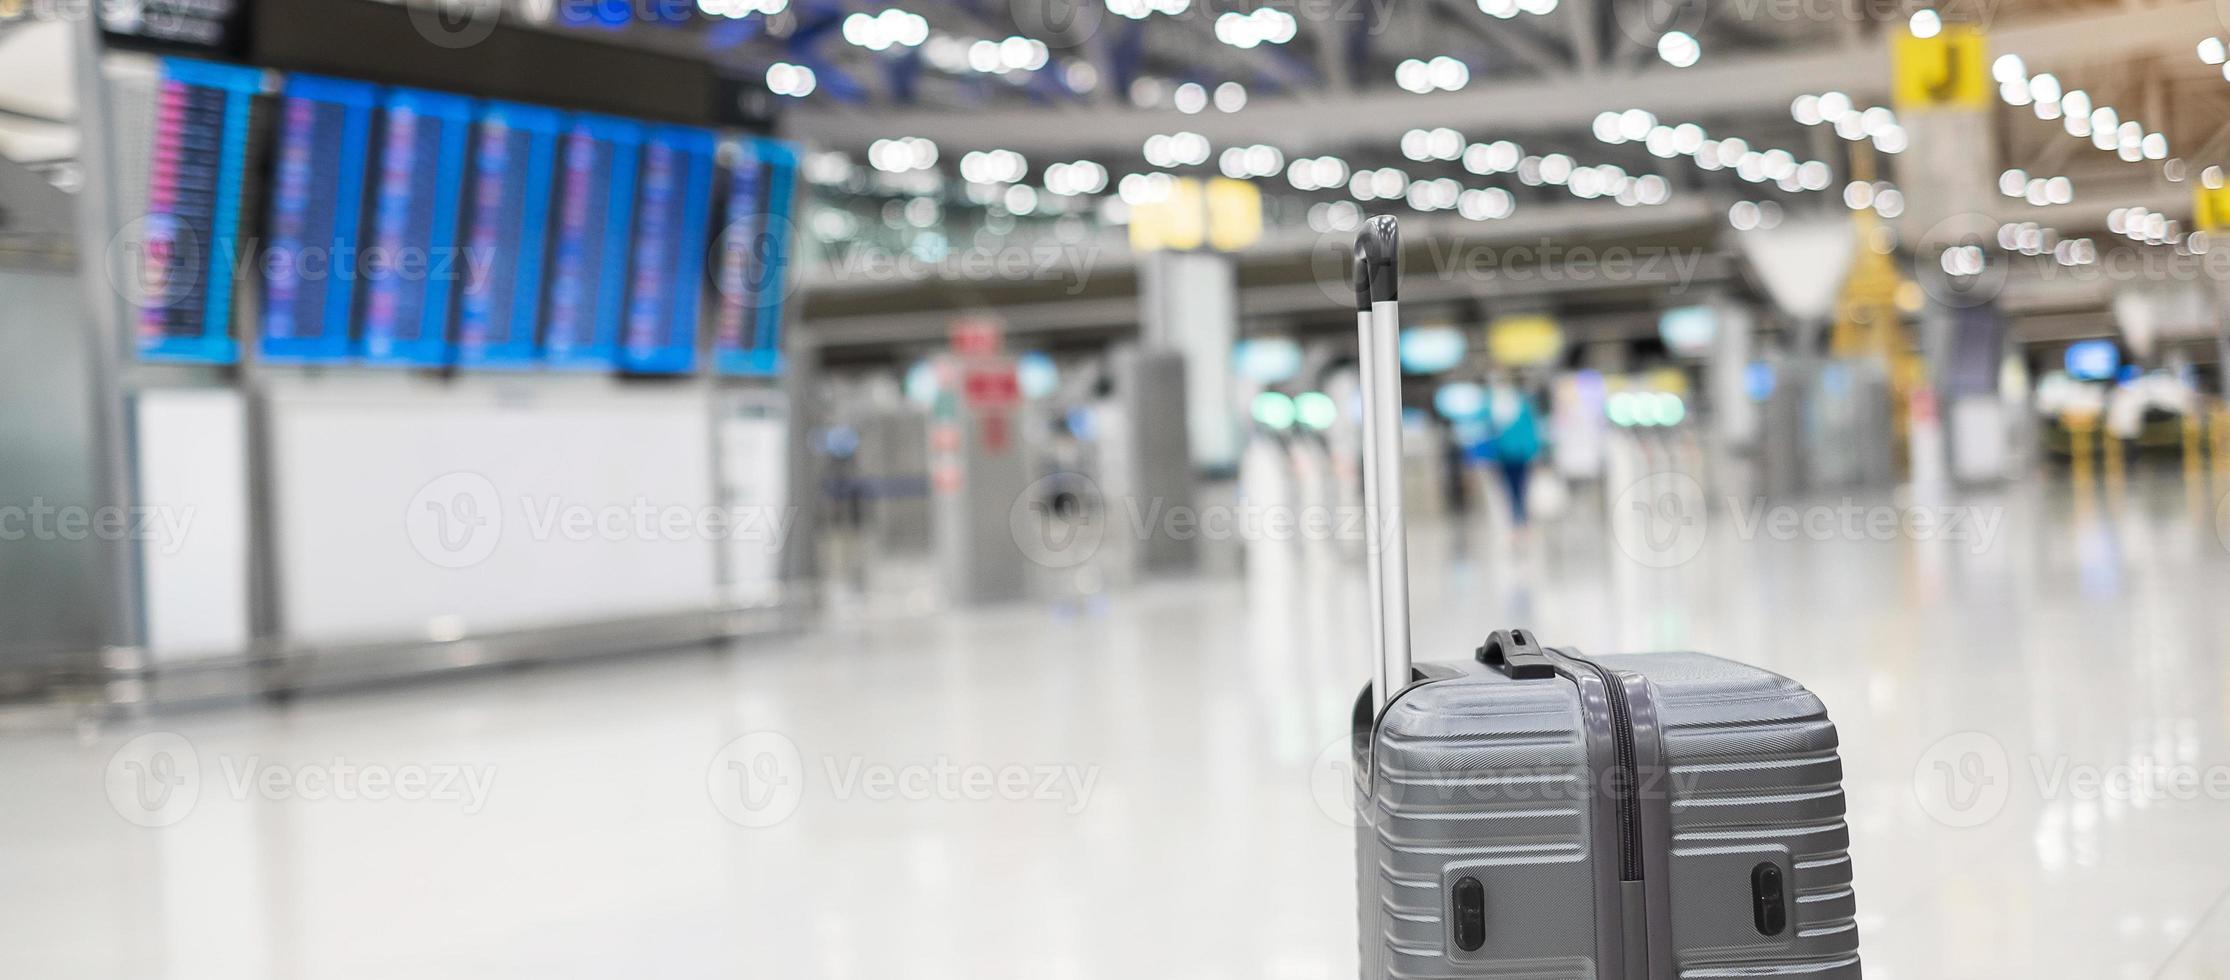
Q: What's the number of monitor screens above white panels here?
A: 7